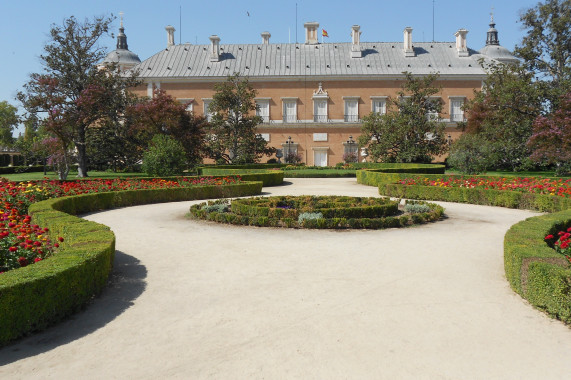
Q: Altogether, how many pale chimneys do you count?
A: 7